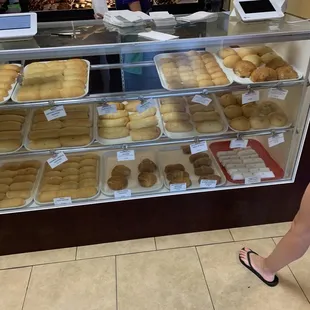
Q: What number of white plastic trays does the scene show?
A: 13